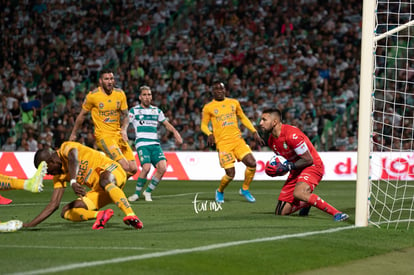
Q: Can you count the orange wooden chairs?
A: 0